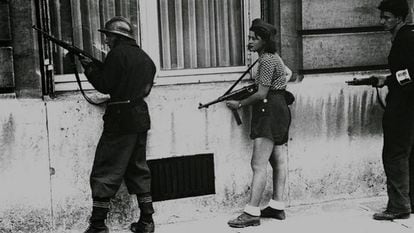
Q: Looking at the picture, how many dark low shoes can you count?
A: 3